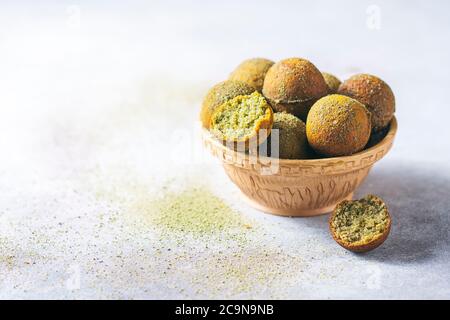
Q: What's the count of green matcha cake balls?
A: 9